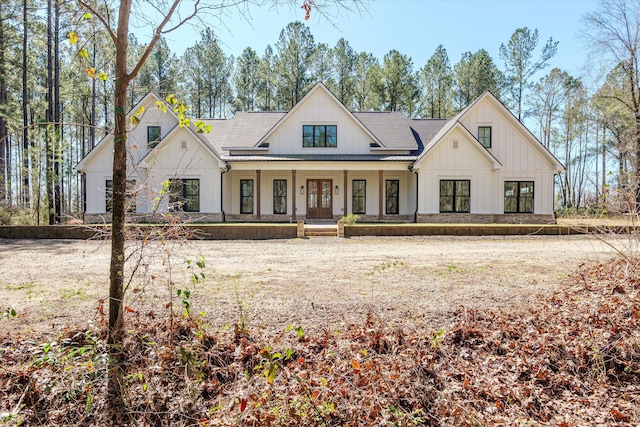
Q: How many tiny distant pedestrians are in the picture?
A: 0